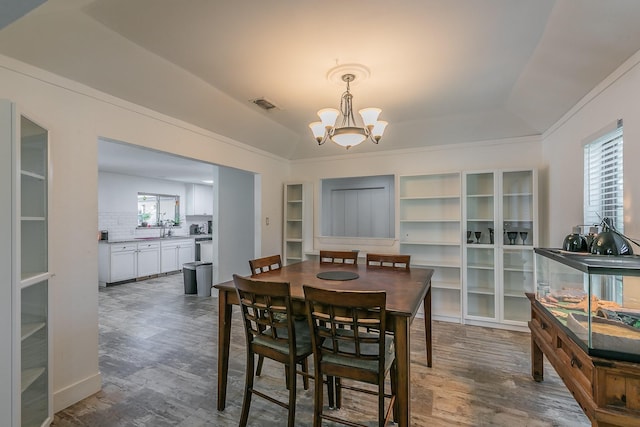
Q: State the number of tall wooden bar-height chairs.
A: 5